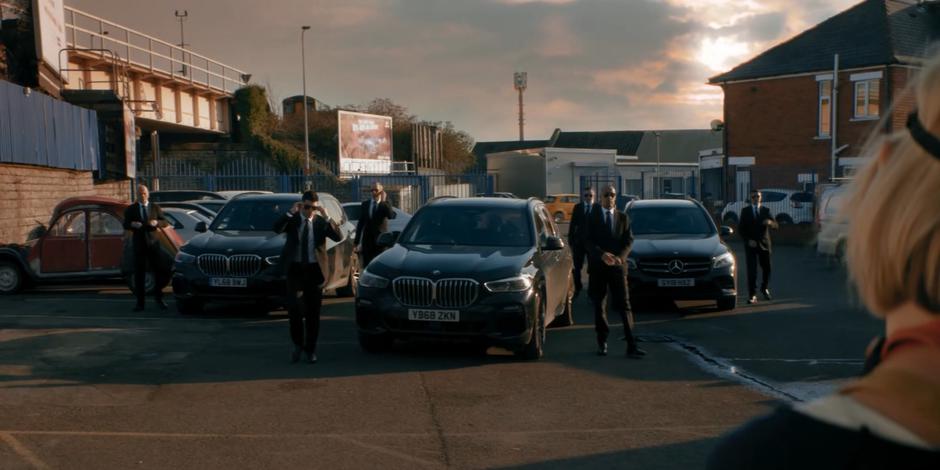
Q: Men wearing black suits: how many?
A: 6